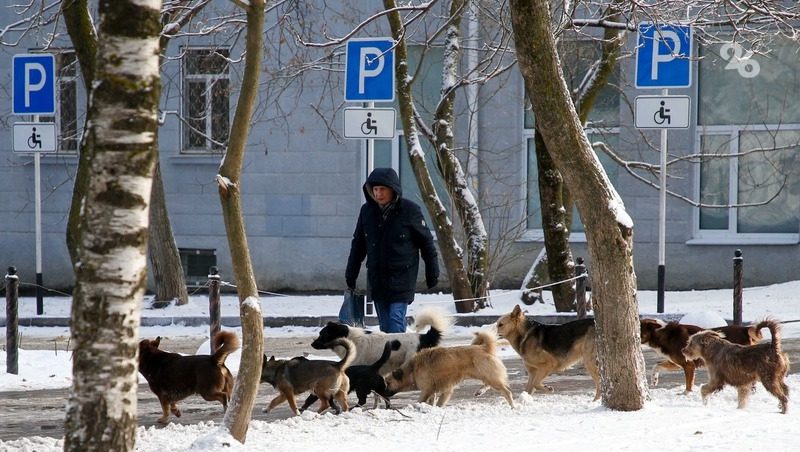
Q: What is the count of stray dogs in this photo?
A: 8